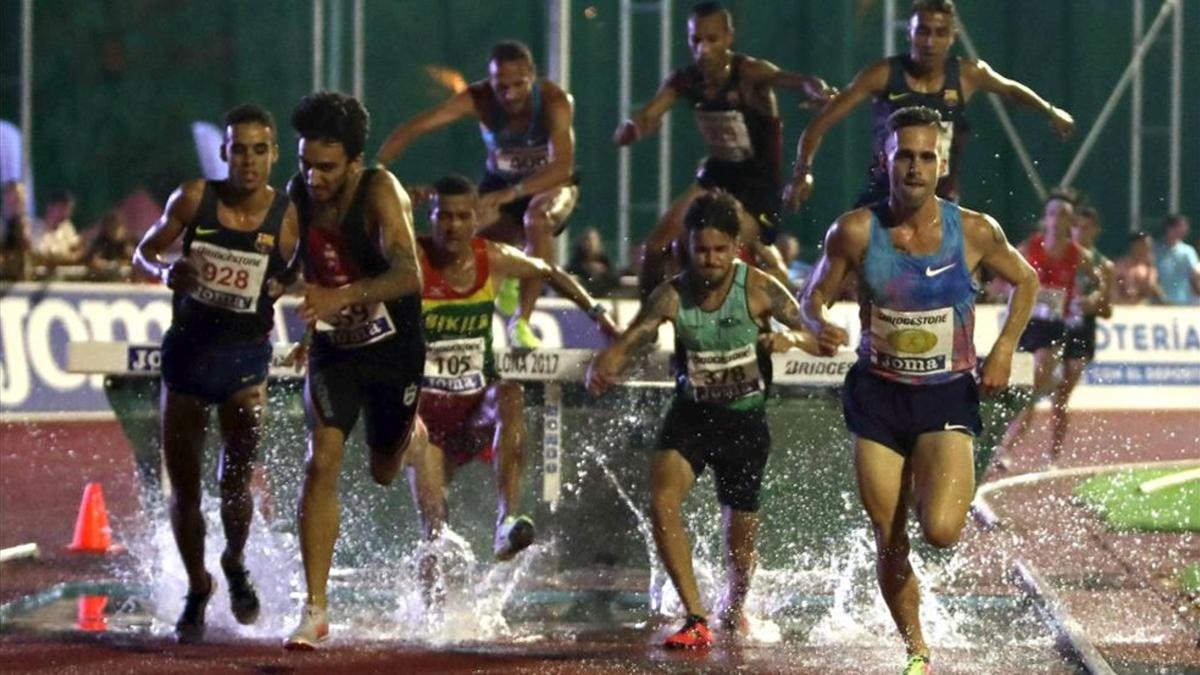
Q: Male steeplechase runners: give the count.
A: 10